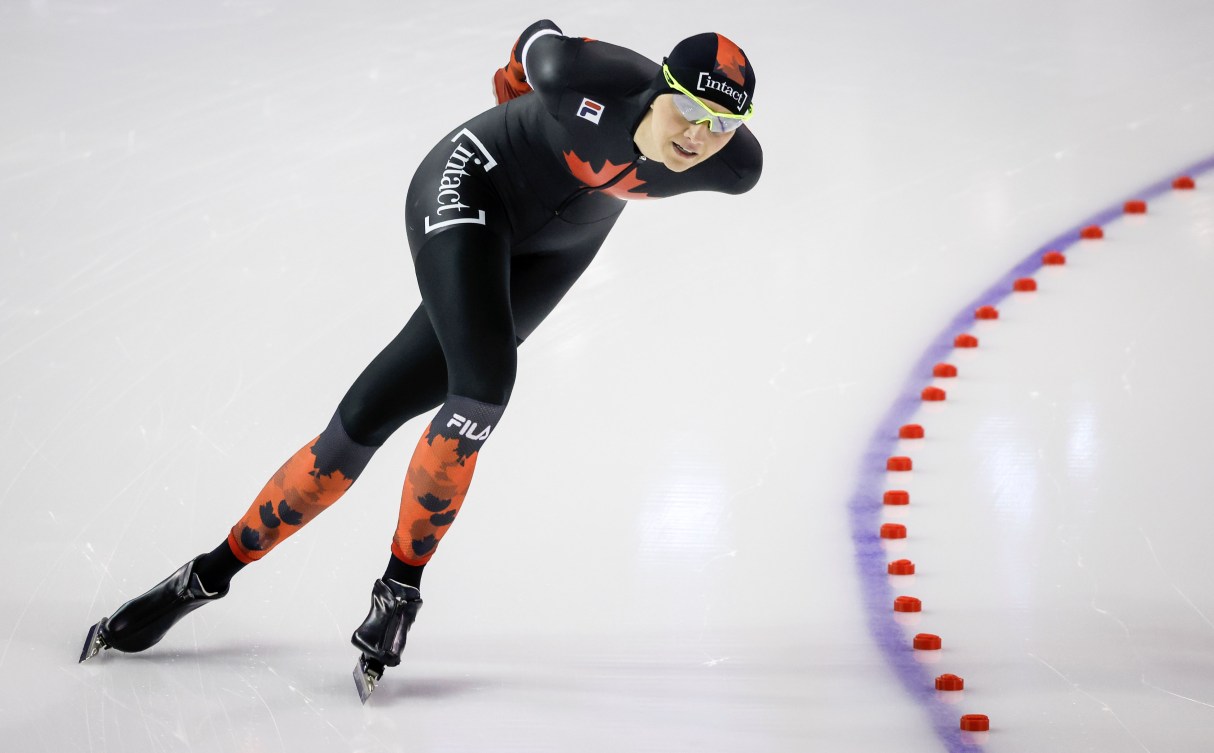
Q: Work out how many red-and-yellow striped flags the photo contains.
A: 0